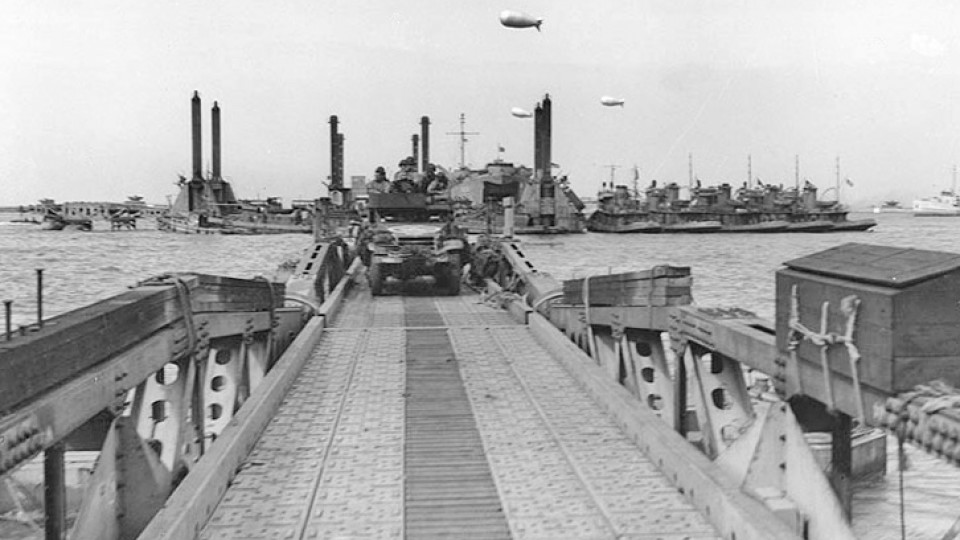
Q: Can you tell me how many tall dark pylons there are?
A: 8